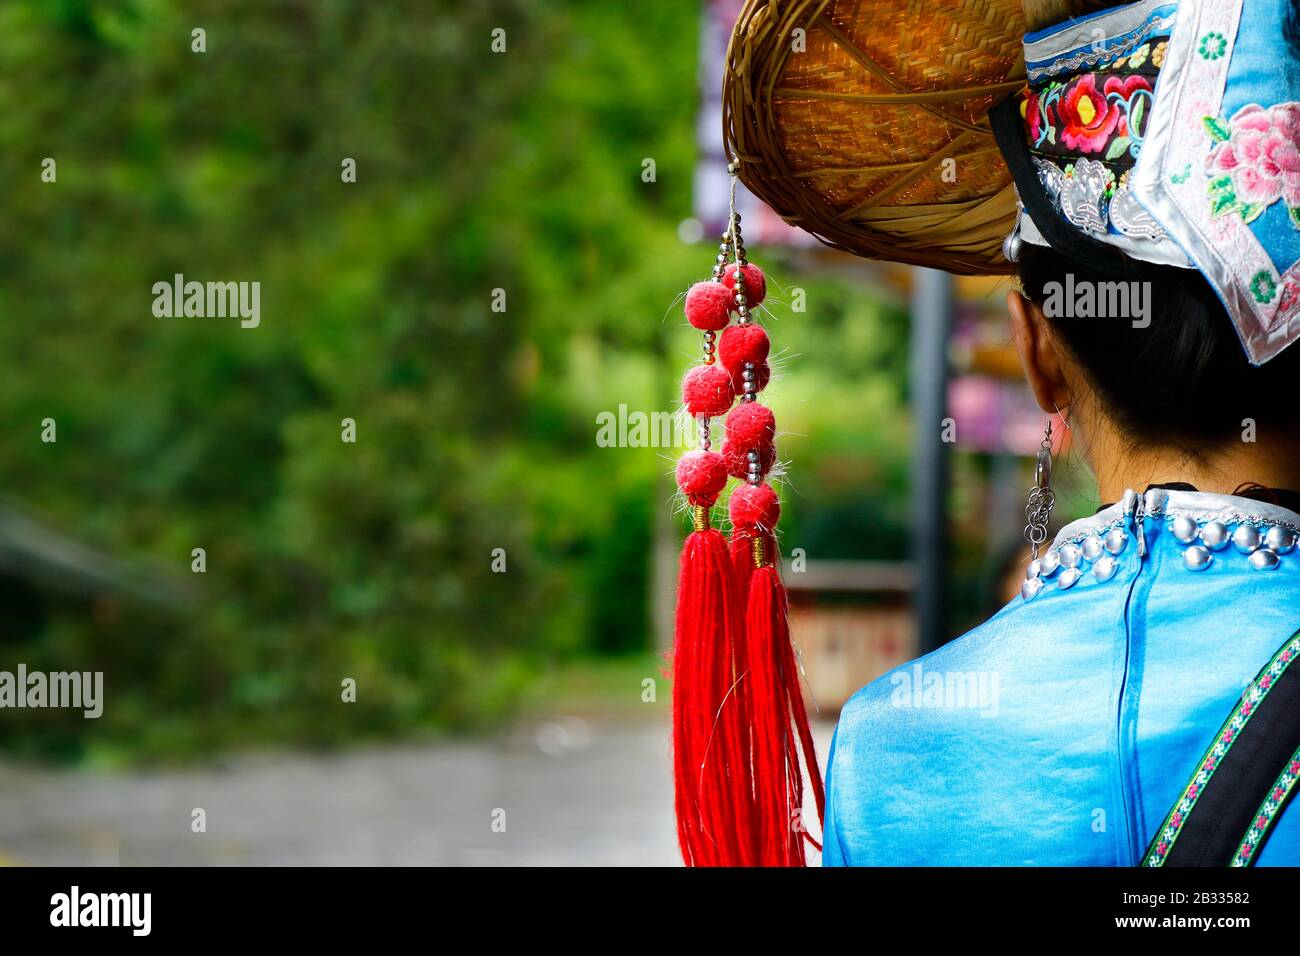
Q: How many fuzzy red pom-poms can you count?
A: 9